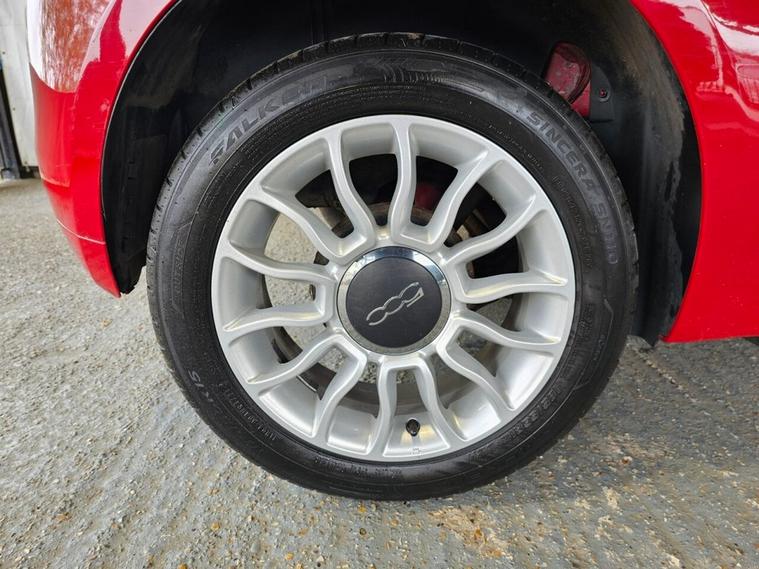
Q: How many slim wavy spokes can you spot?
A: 14